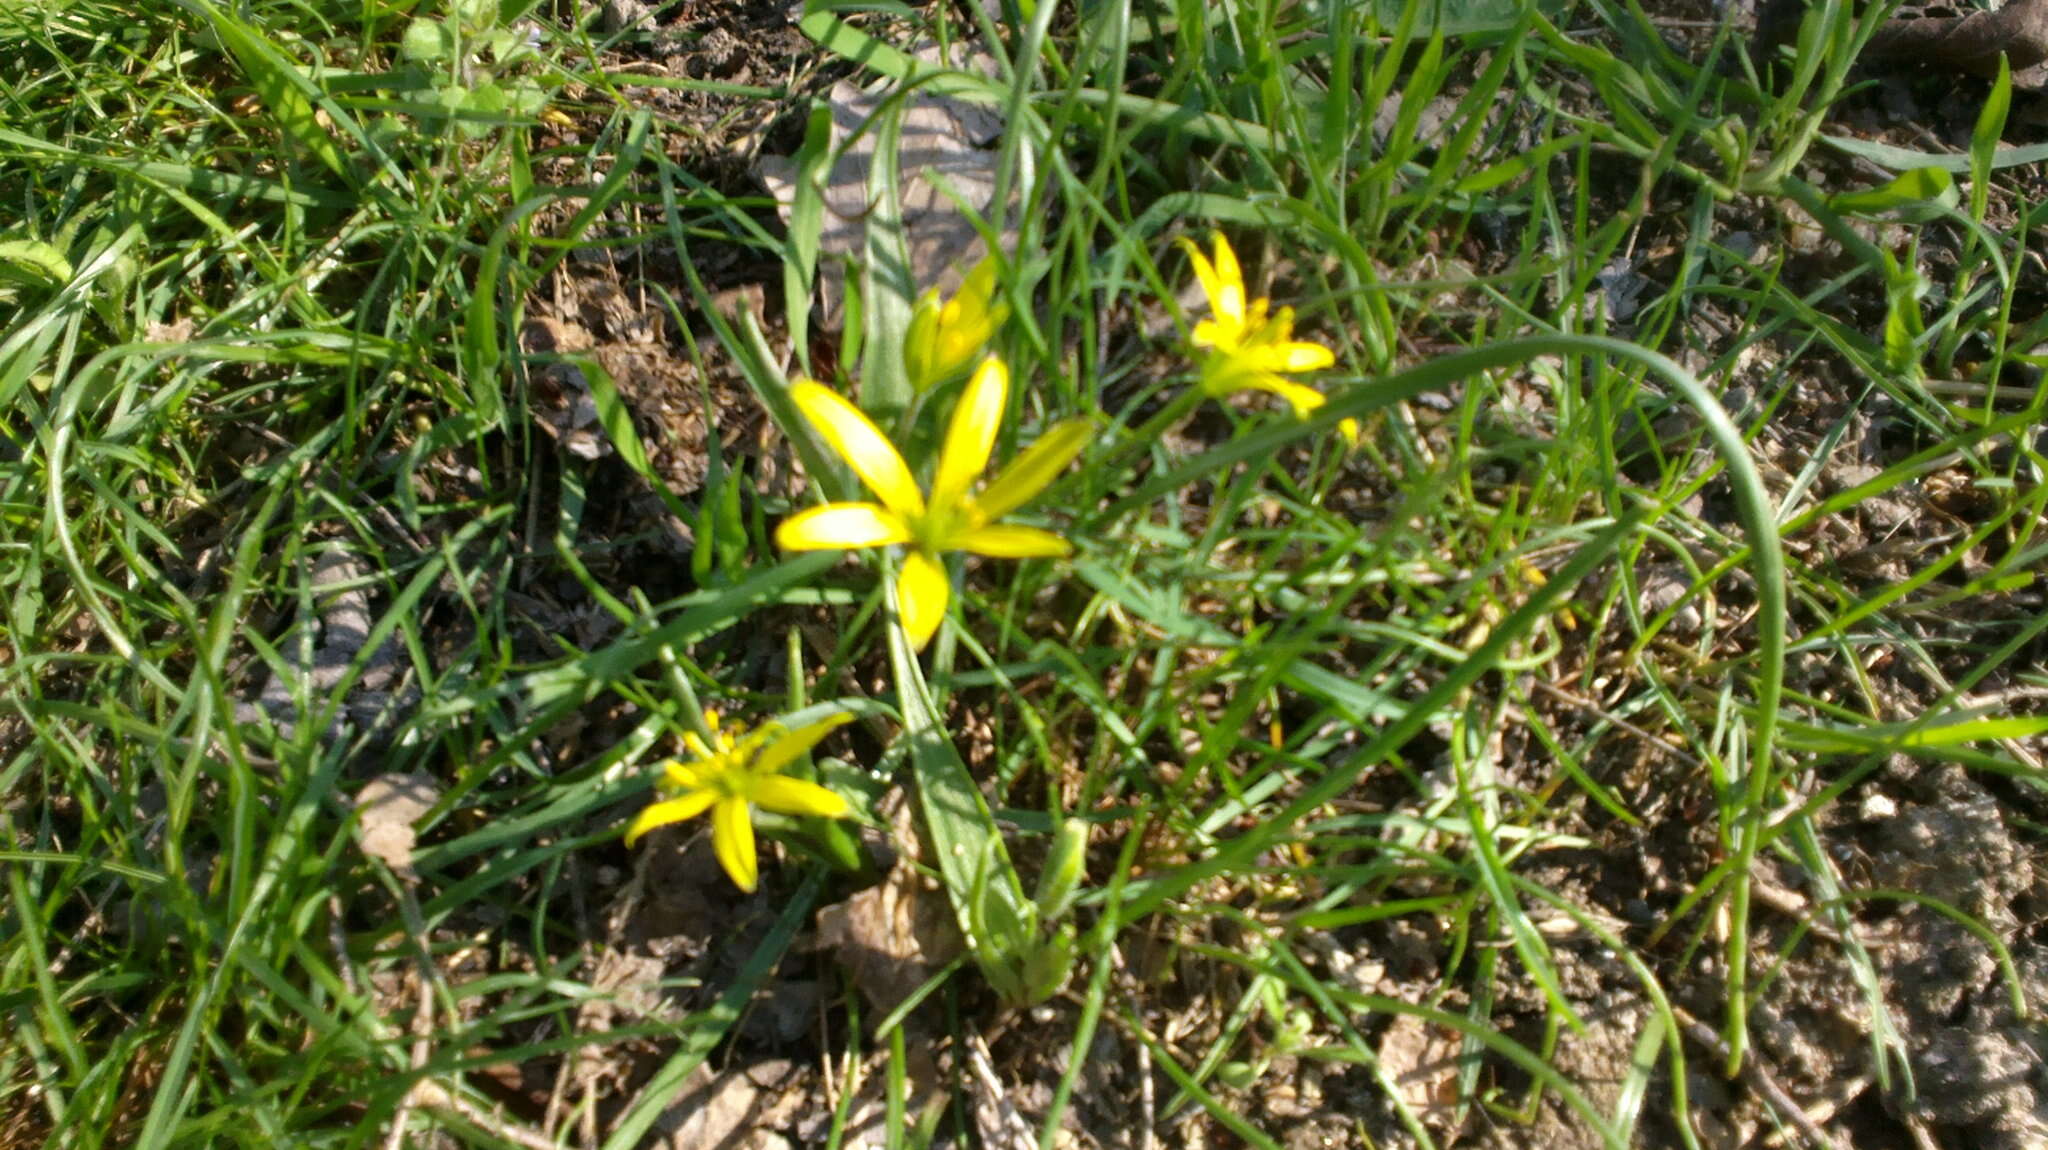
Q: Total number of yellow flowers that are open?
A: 3